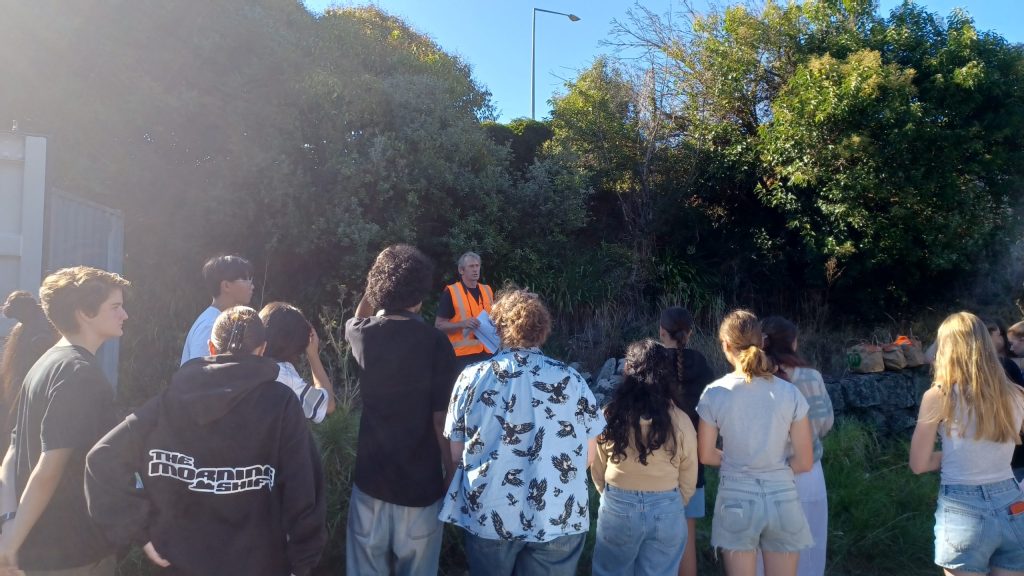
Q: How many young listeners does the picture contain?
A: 14